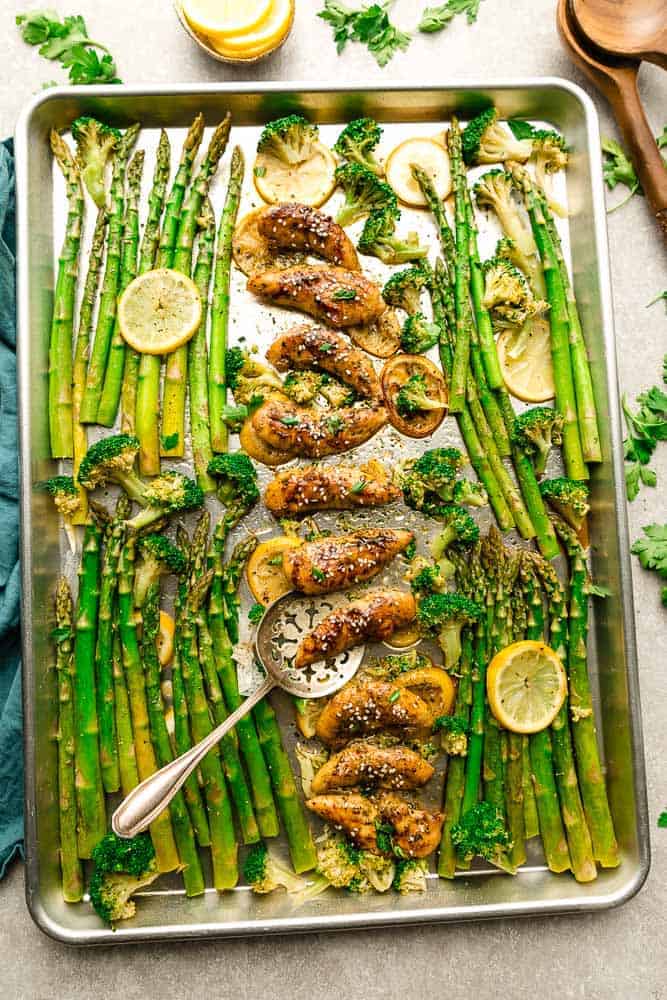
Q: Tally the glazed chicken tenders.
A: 10